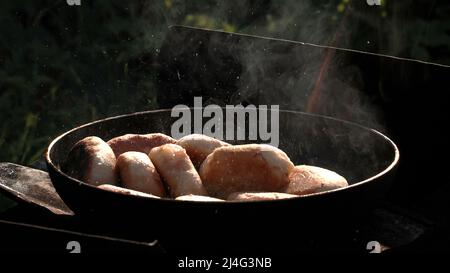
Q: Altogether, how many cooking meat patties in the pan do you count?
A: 10